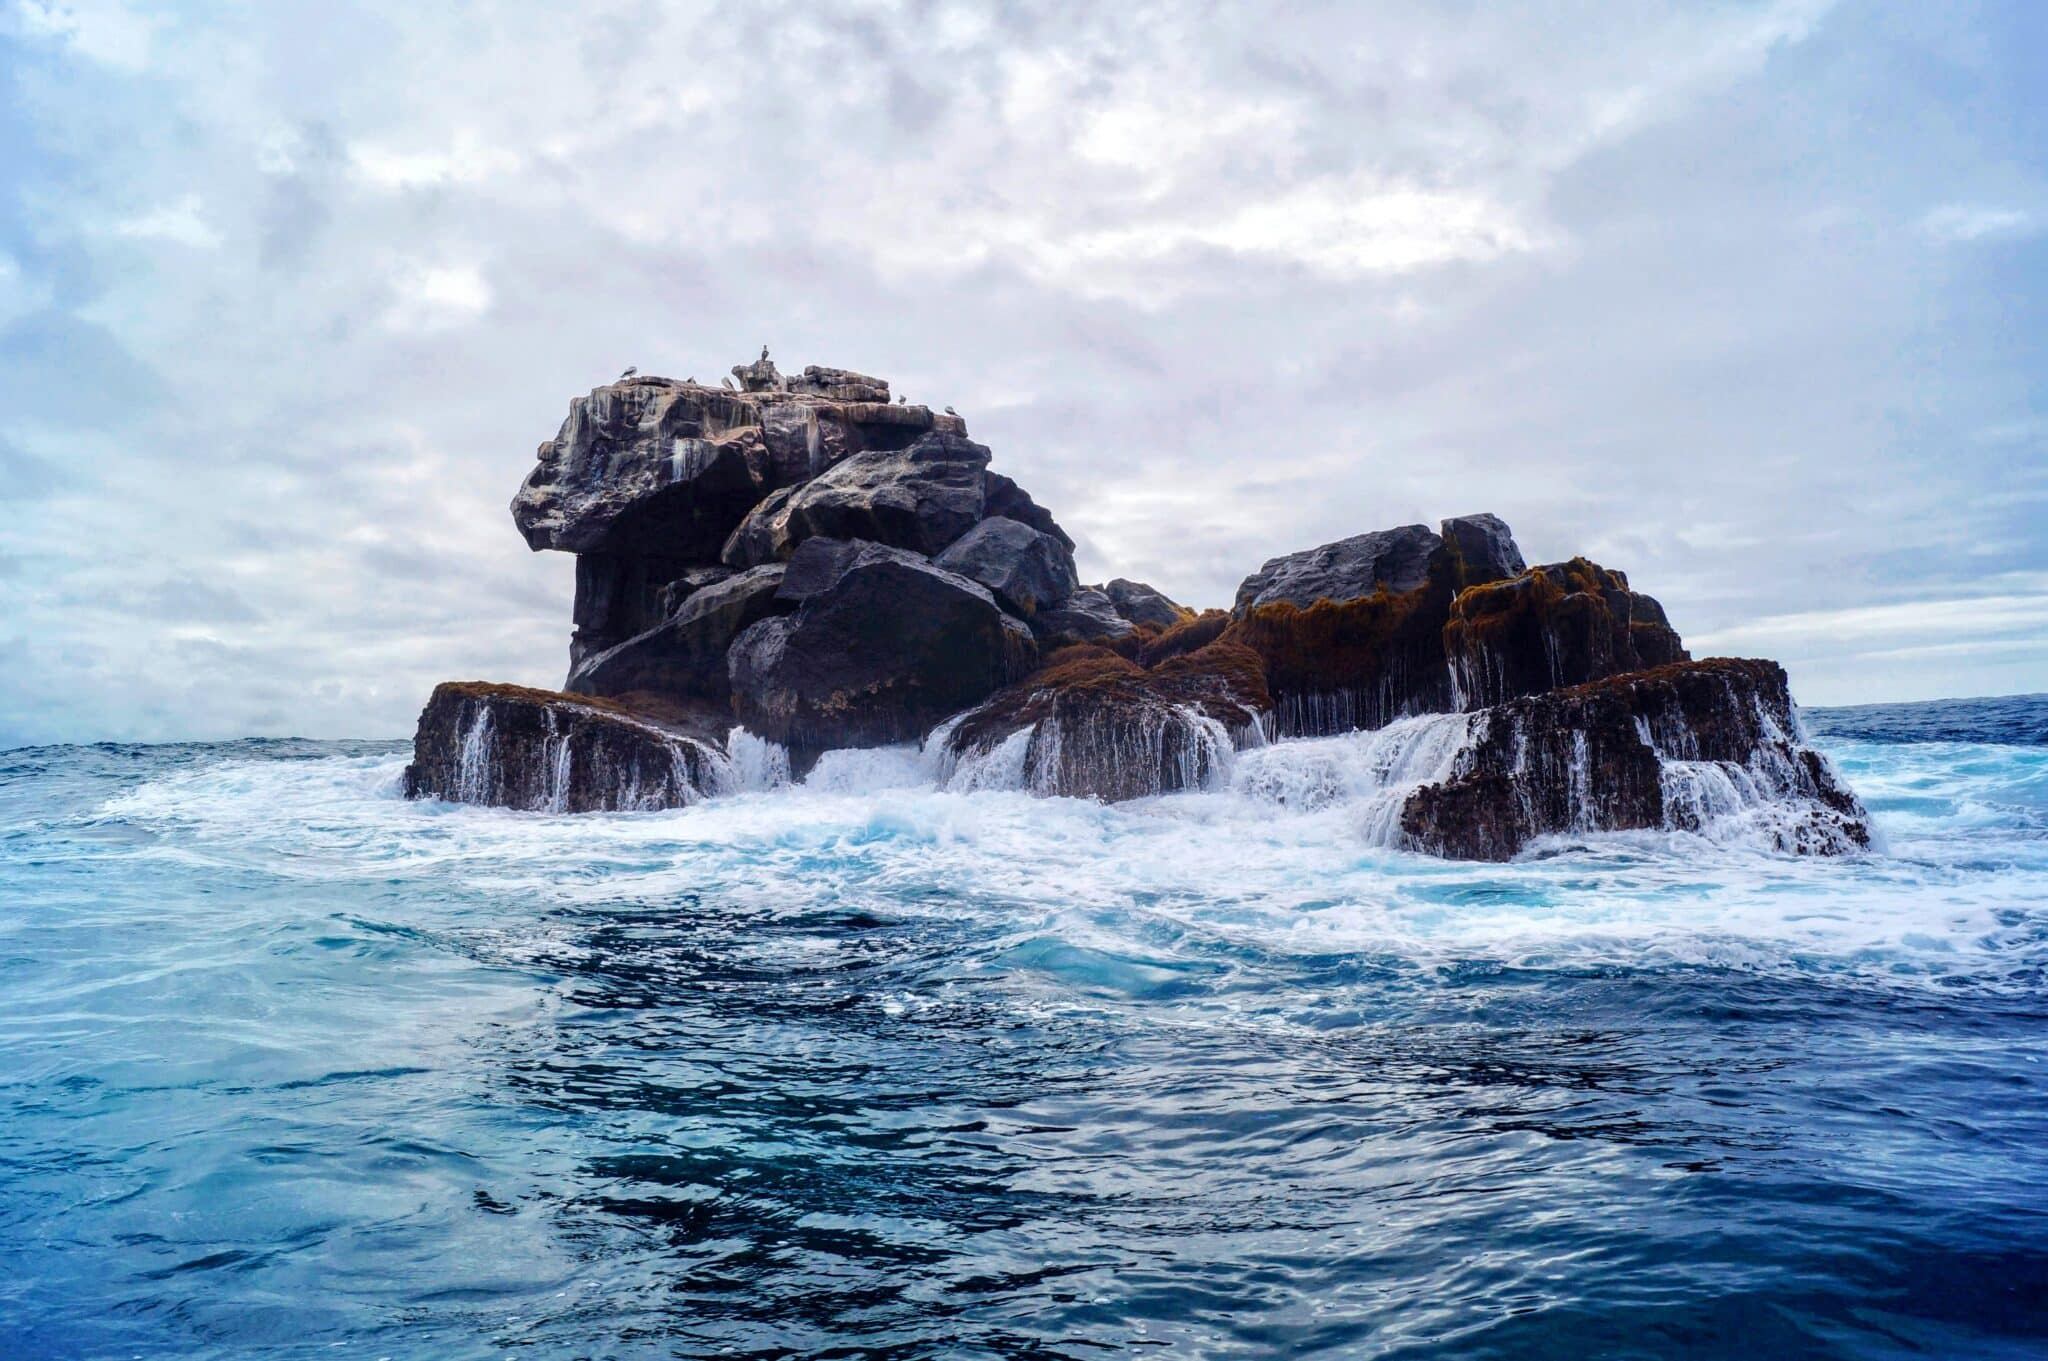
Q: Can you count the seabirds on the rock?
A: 6